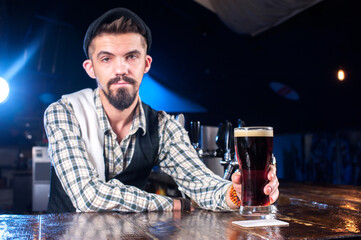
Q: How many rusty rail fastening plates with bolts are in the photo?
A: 0